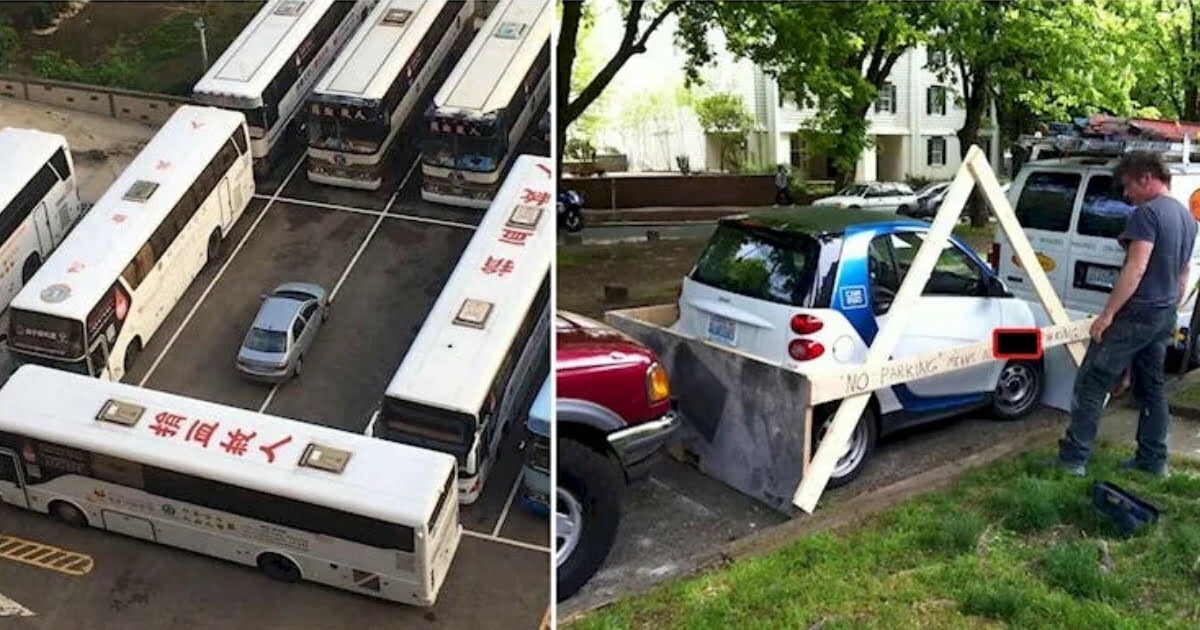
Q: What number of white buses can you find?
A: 7